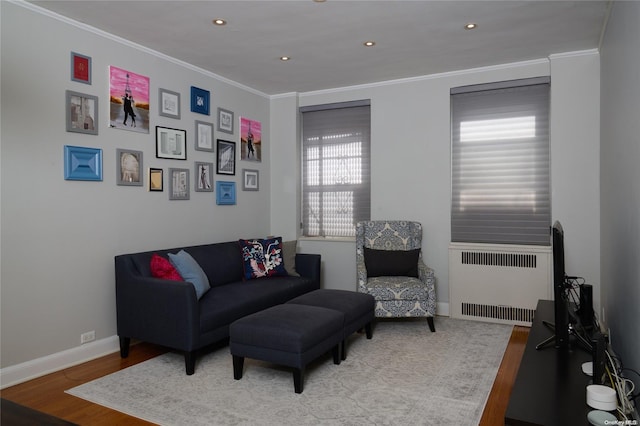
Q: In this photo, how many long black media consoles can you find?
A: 1